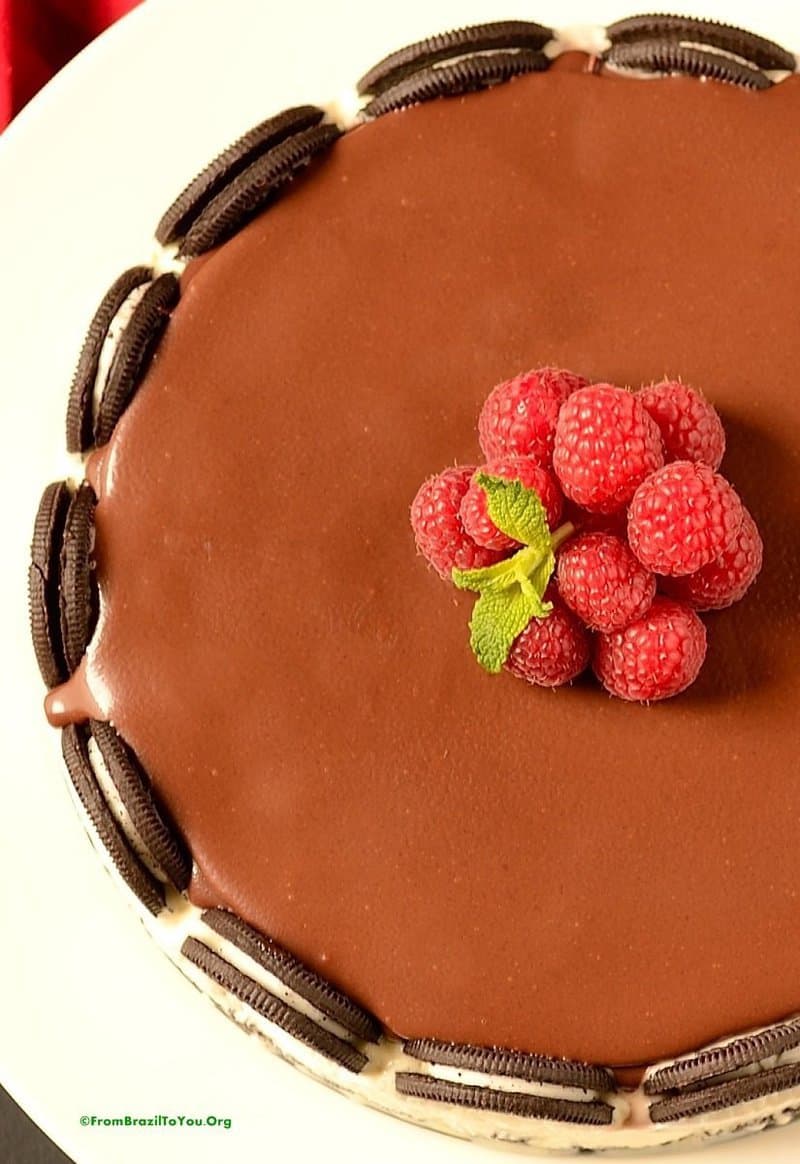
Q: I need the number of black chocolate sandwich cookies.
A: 9